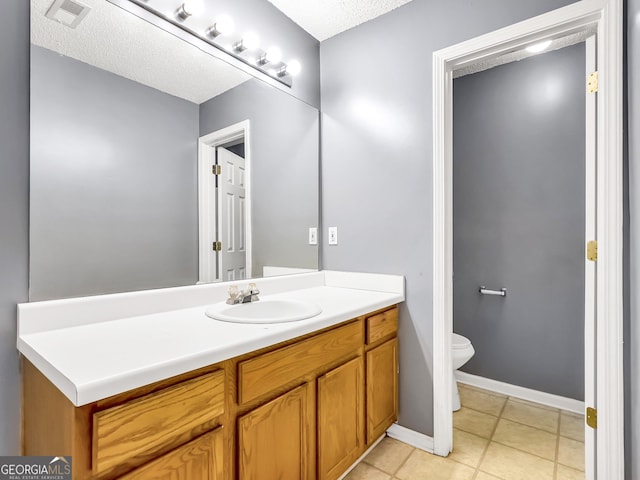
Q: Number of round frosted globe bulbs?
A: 5